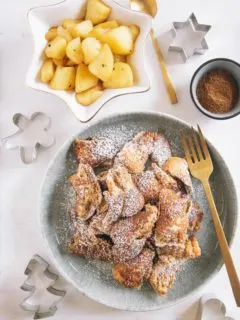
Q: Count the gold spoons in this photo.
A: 1